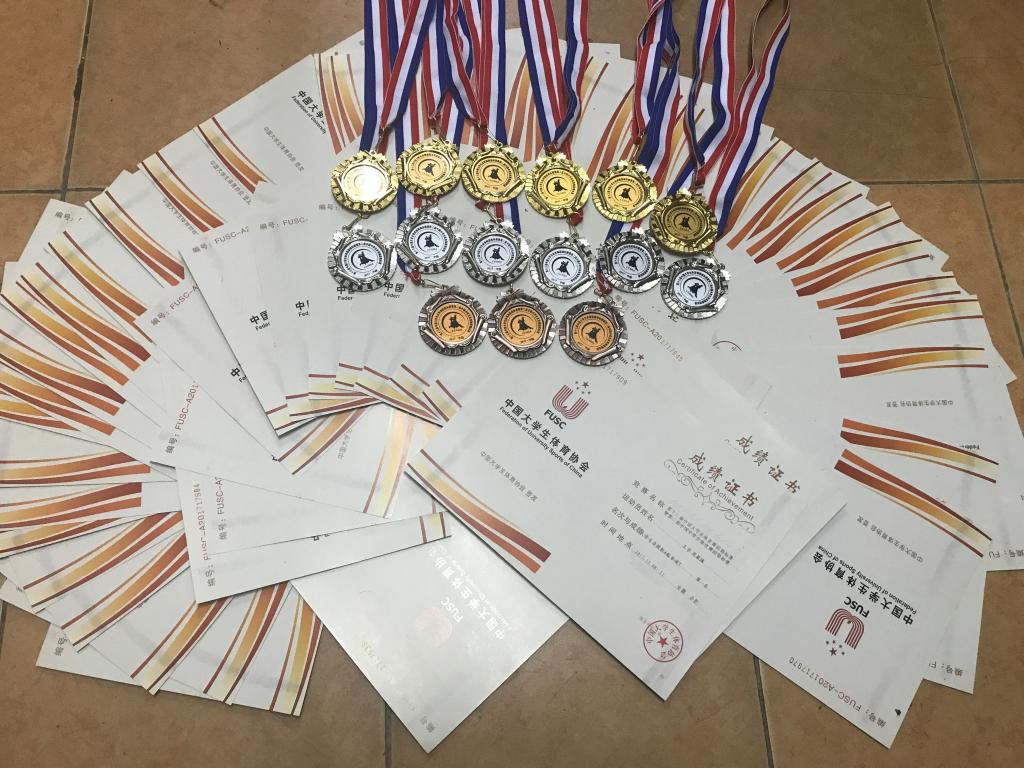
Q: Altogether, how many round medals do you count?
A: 15